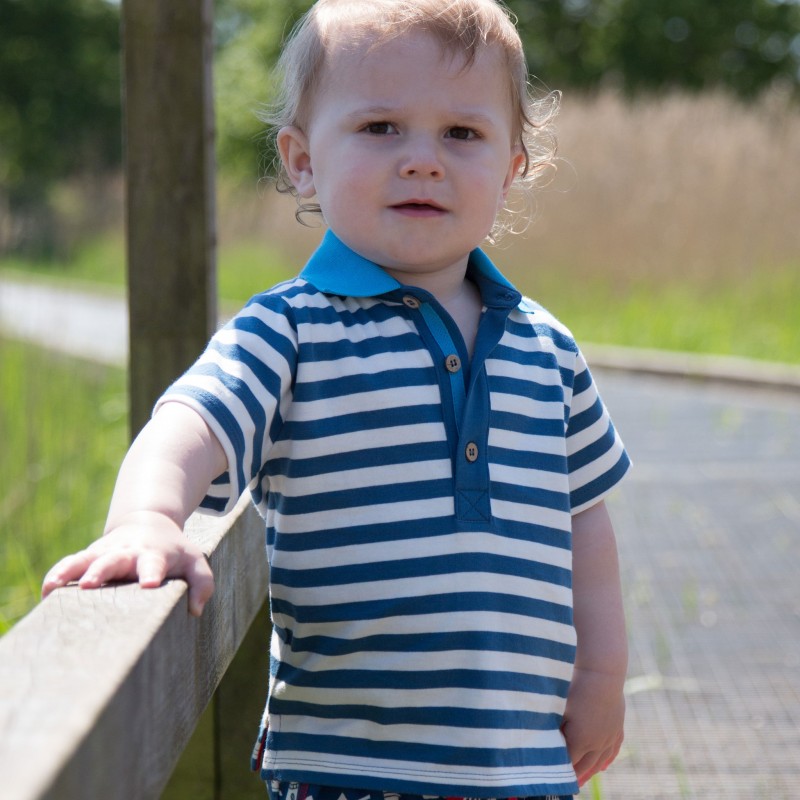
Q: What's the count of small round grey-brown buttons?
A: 3